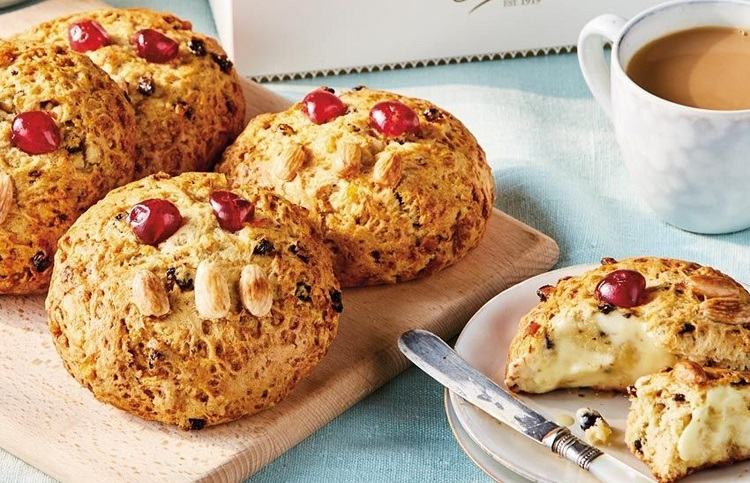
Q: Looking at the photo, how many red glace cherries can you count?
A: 8